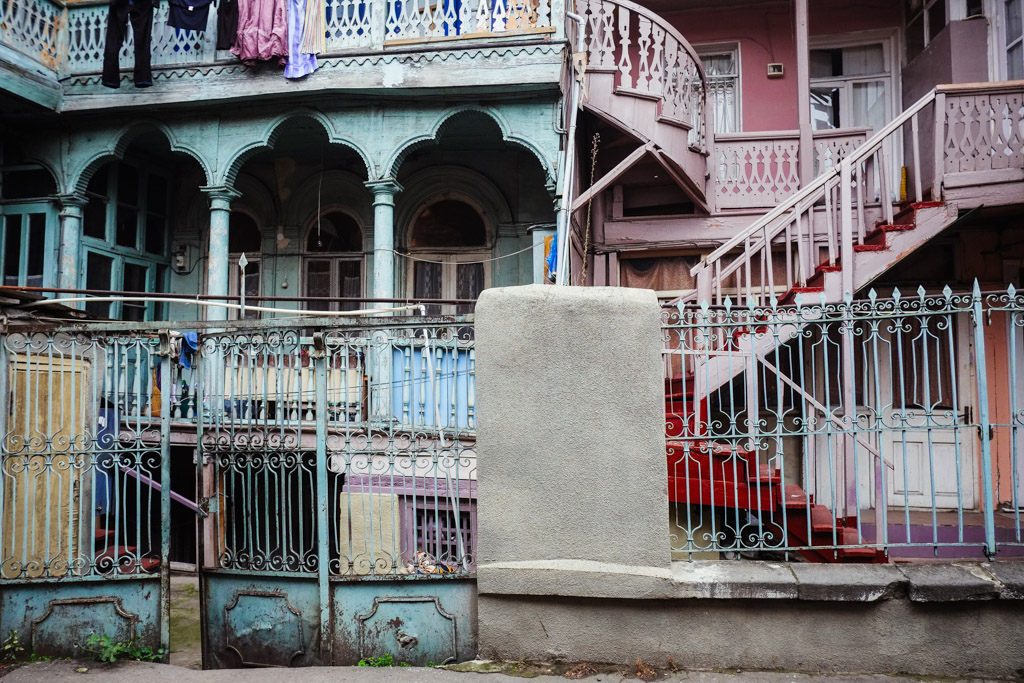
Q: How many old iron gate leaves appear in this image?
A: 3